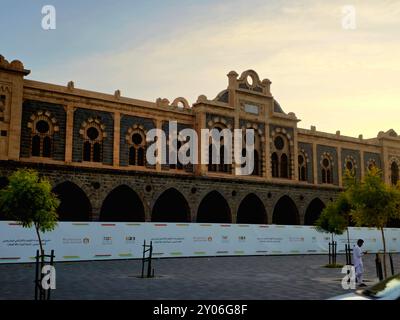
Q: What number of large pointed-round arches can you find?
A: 7